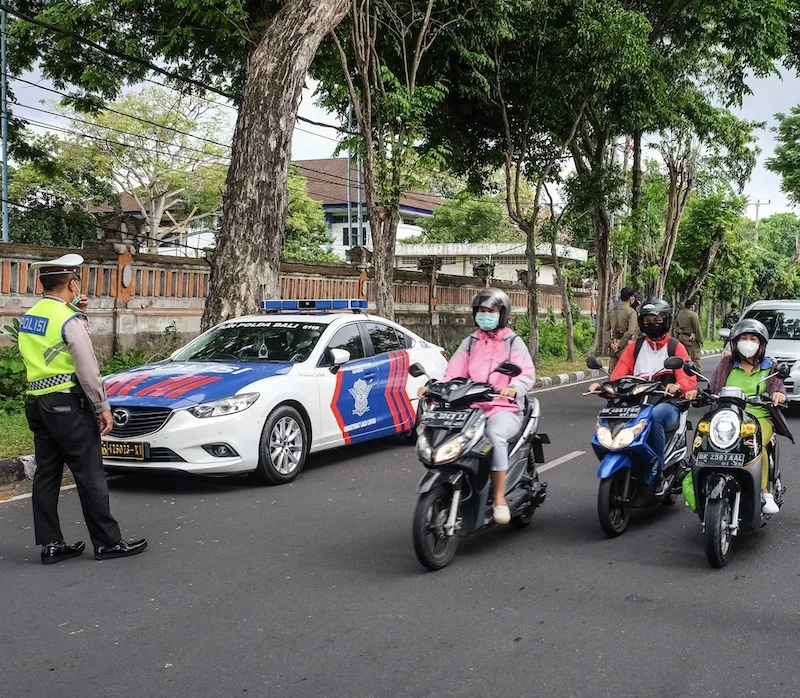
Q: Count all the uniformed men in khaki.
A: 2